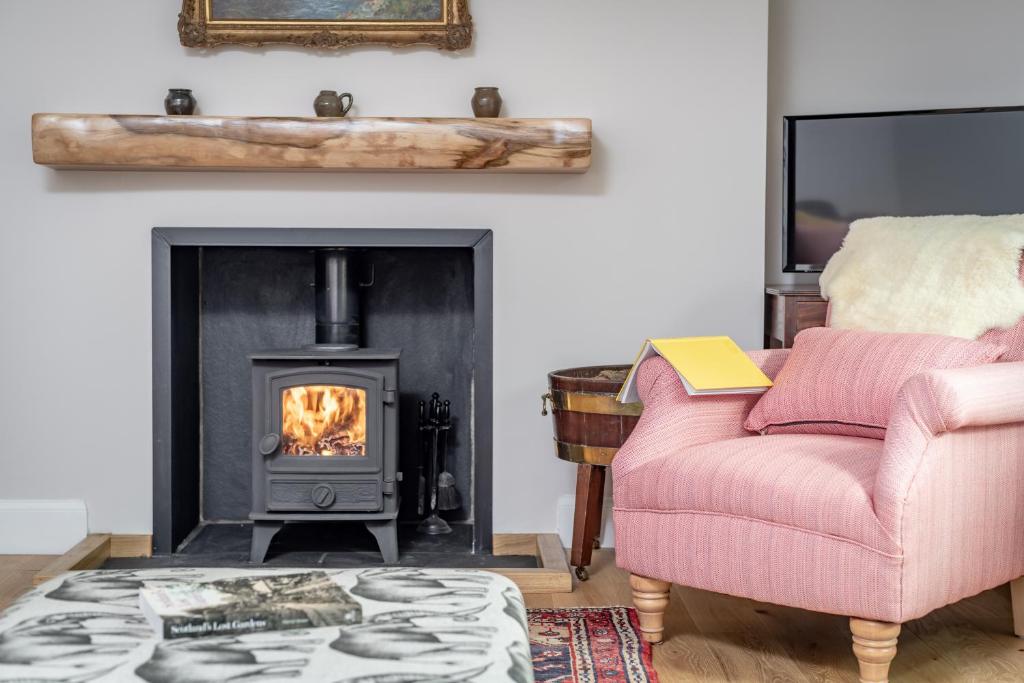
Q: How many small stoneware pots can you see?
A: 3